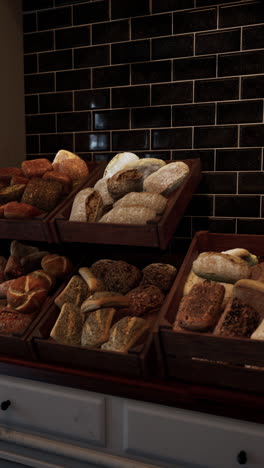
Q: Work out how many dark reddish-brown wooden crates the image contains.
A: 5